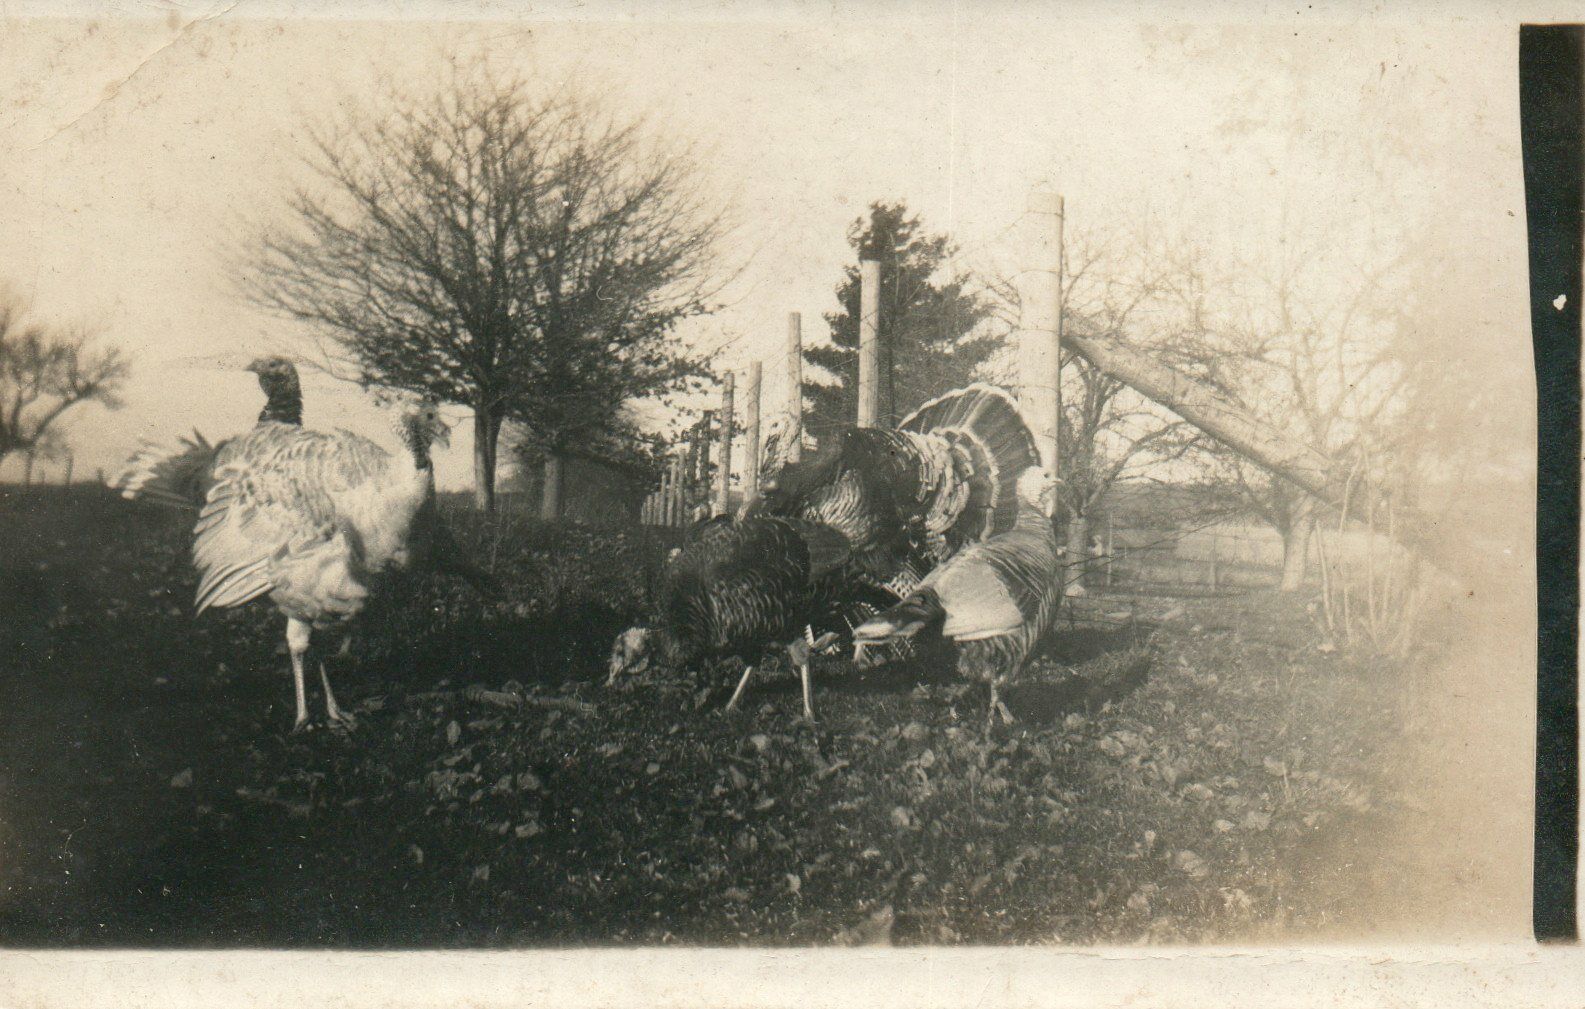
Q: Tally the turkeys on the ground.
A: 5